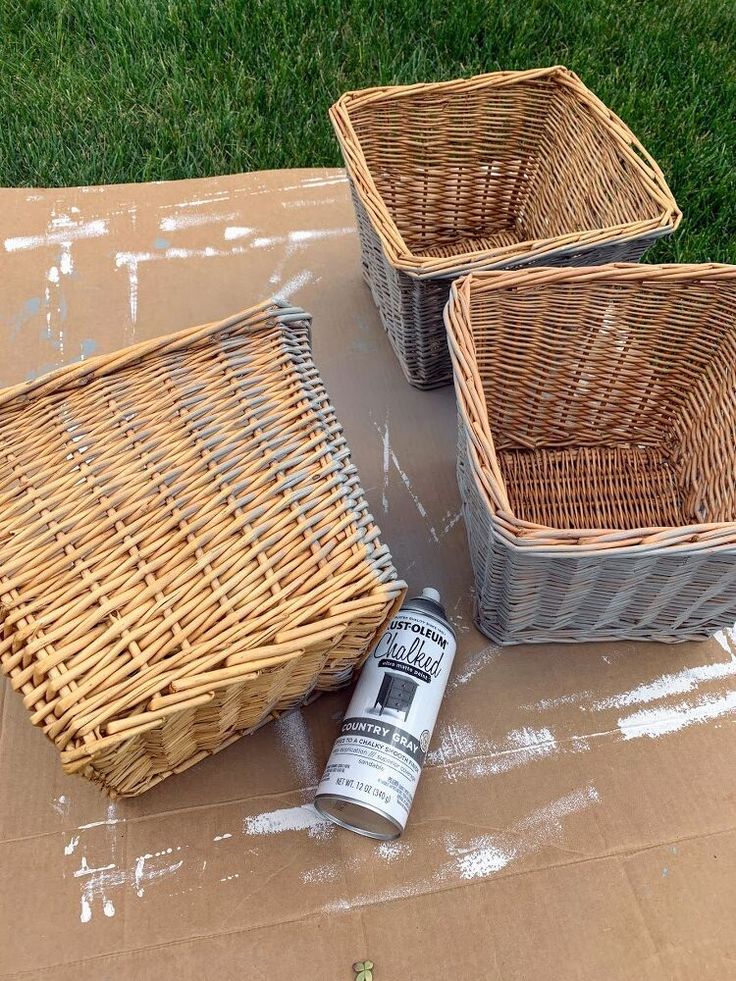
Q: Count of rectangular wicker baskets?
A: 3